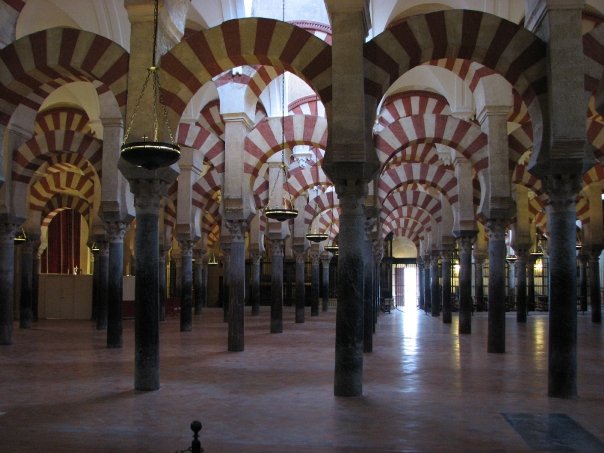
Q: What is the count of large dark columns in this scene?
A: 3